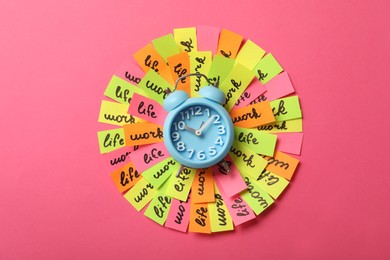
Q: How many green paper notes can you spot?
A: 11